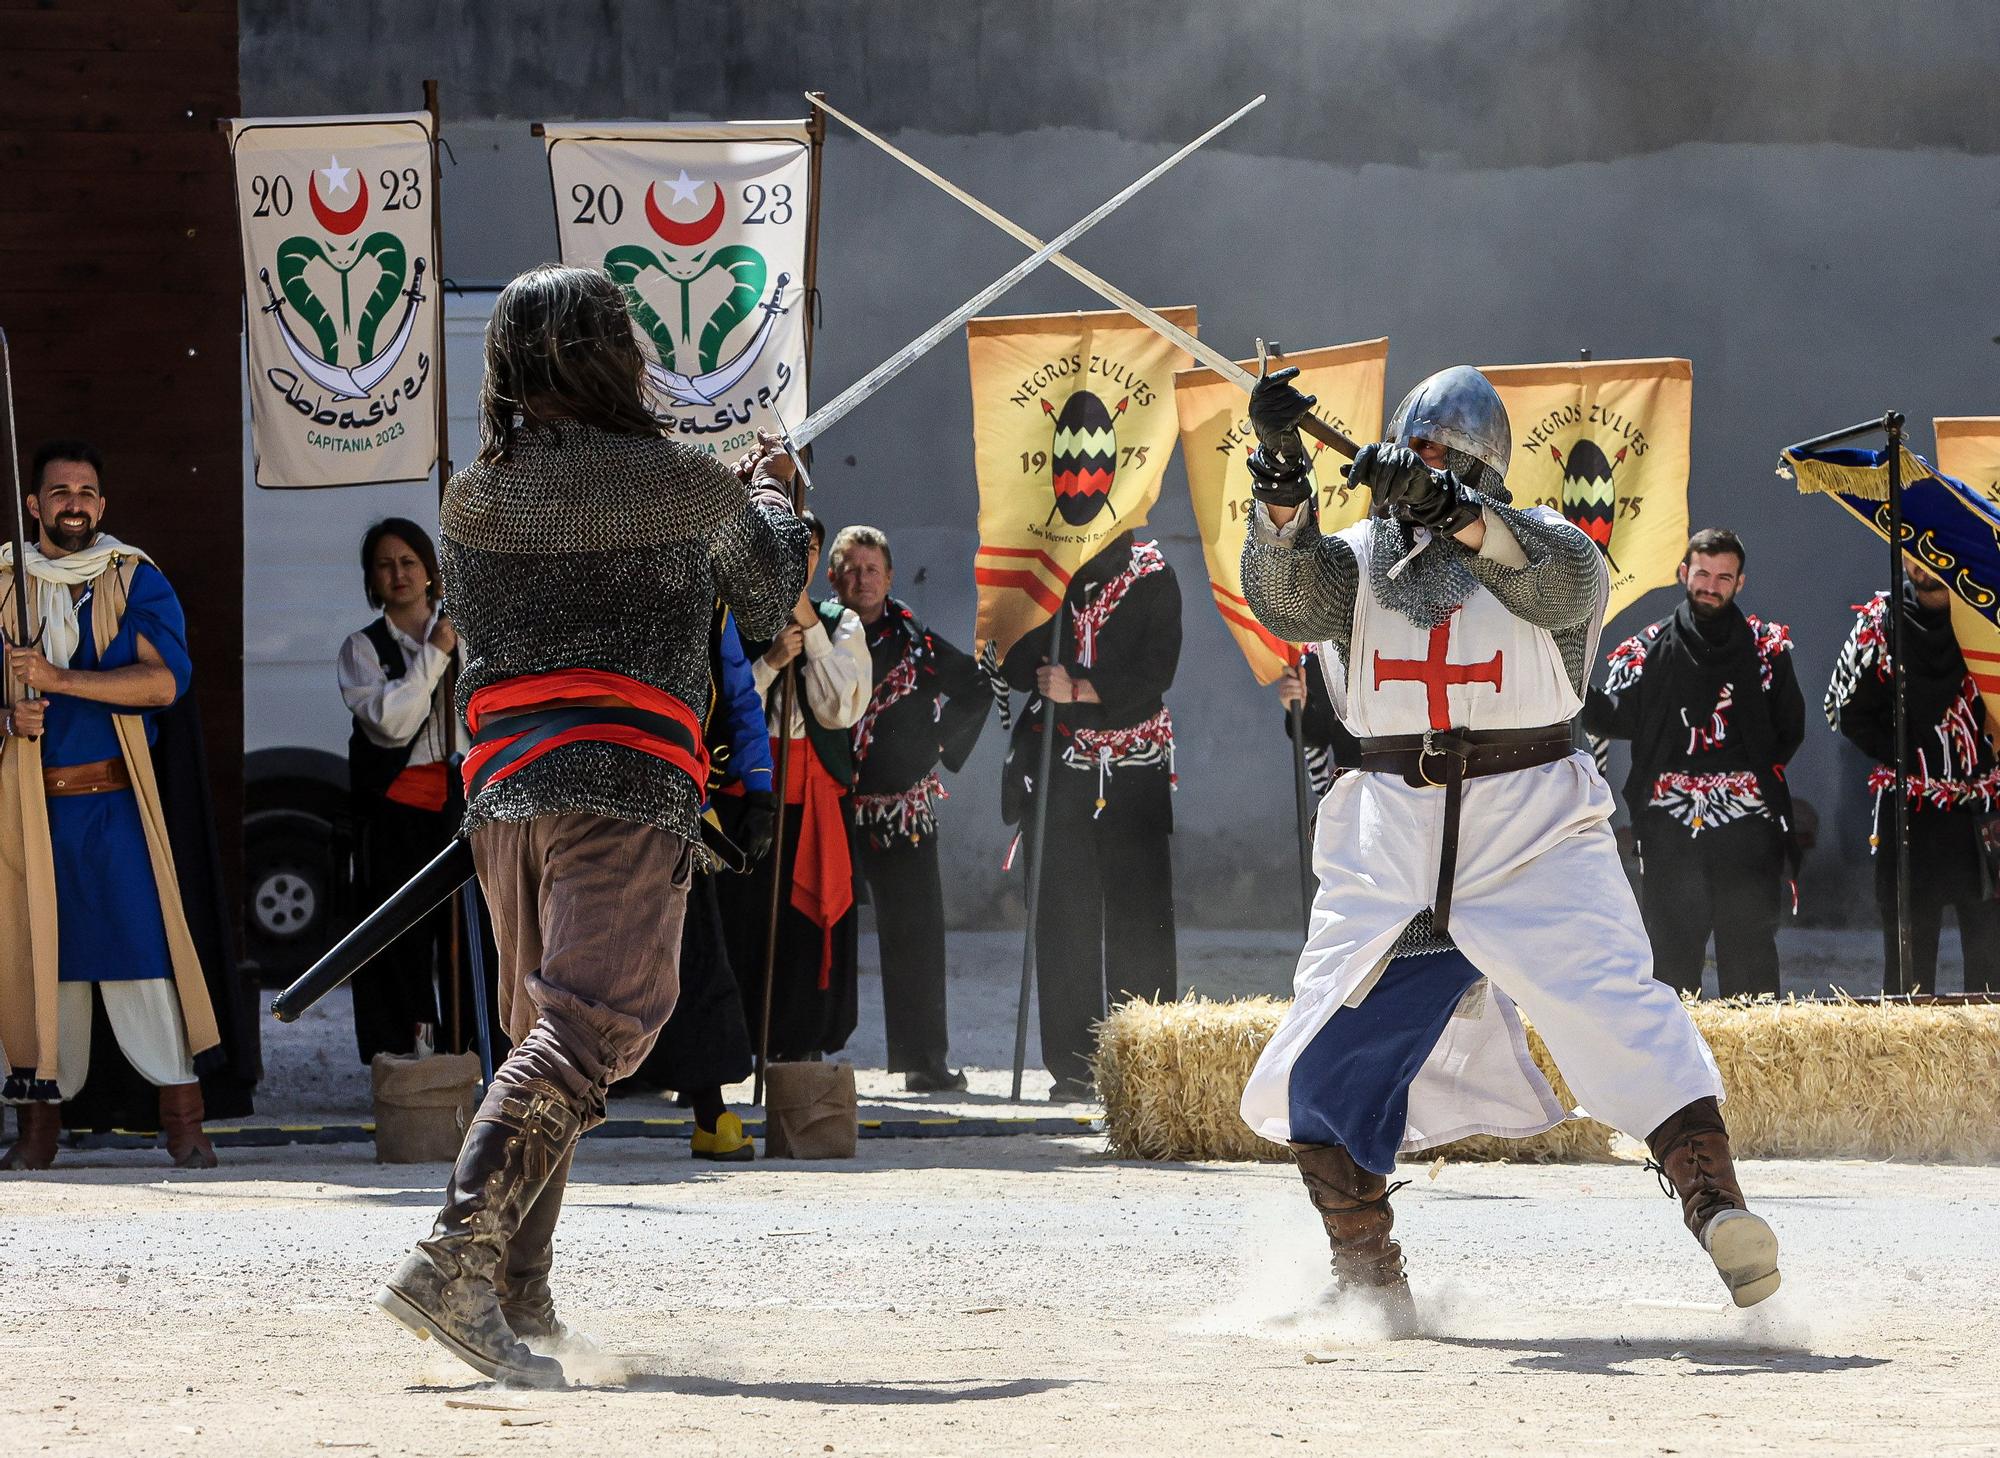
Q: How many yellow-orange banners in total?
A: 4